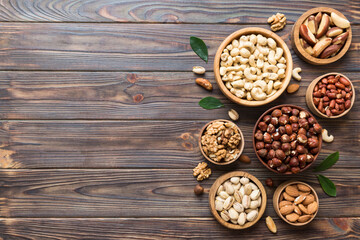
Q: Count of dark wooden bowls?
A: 1